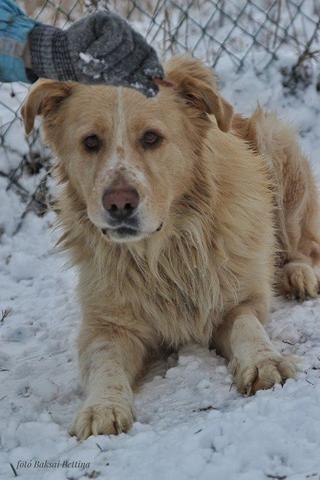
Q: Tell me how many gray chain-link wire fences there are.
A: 1